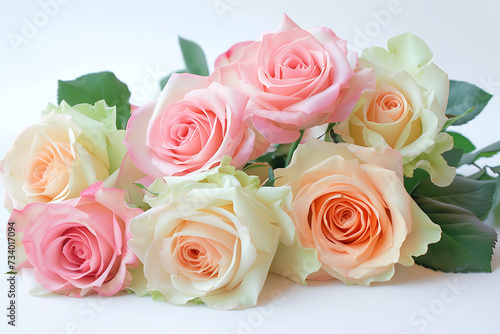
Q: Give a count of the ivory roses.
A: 3